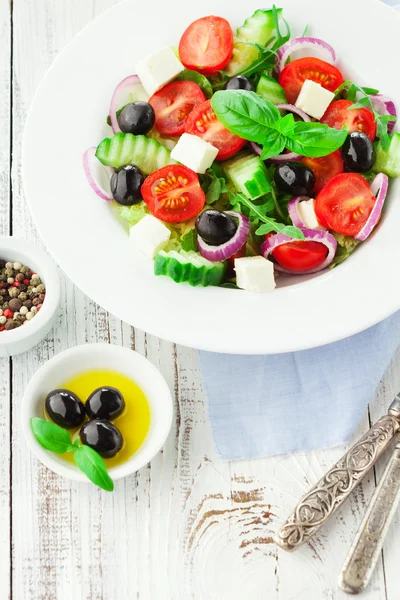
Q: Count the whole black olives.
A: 9